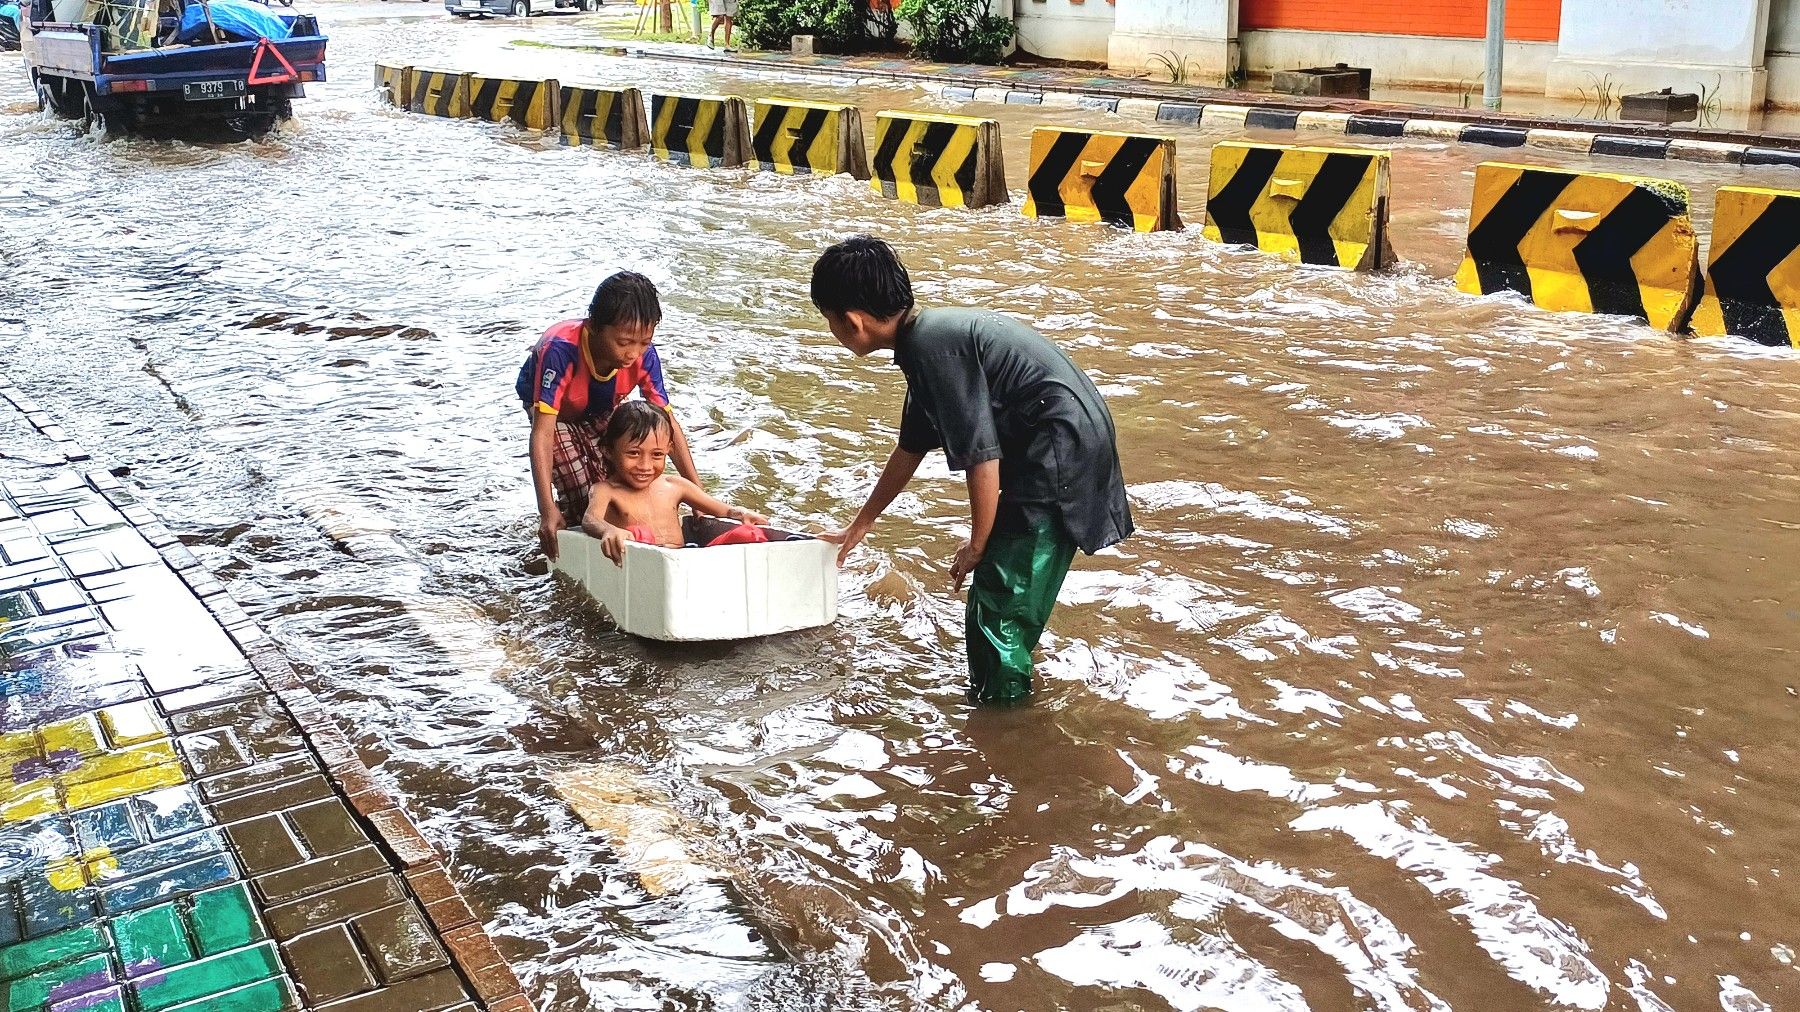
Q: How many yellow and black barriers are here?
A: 11